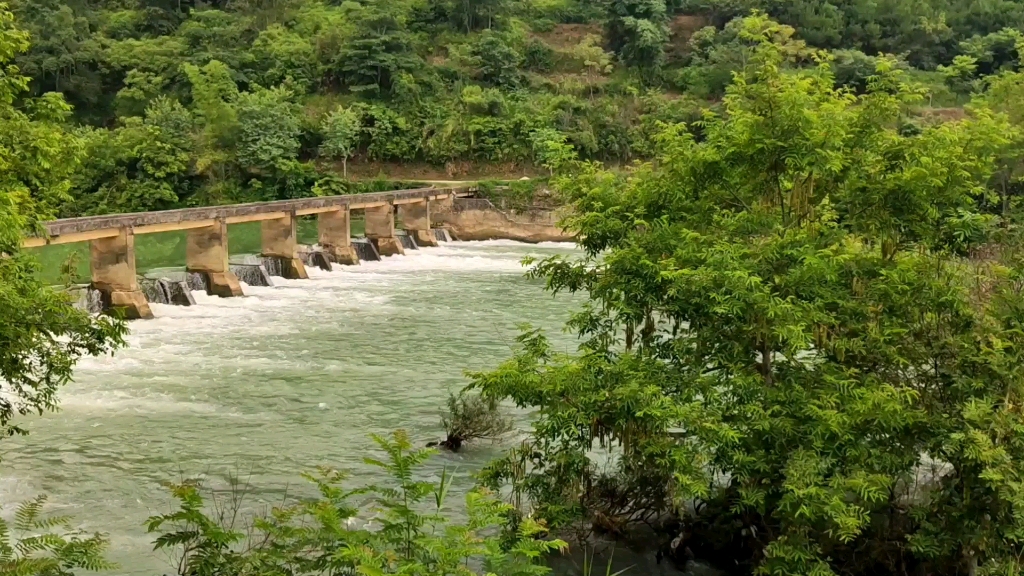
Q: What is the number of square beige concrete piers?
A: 6